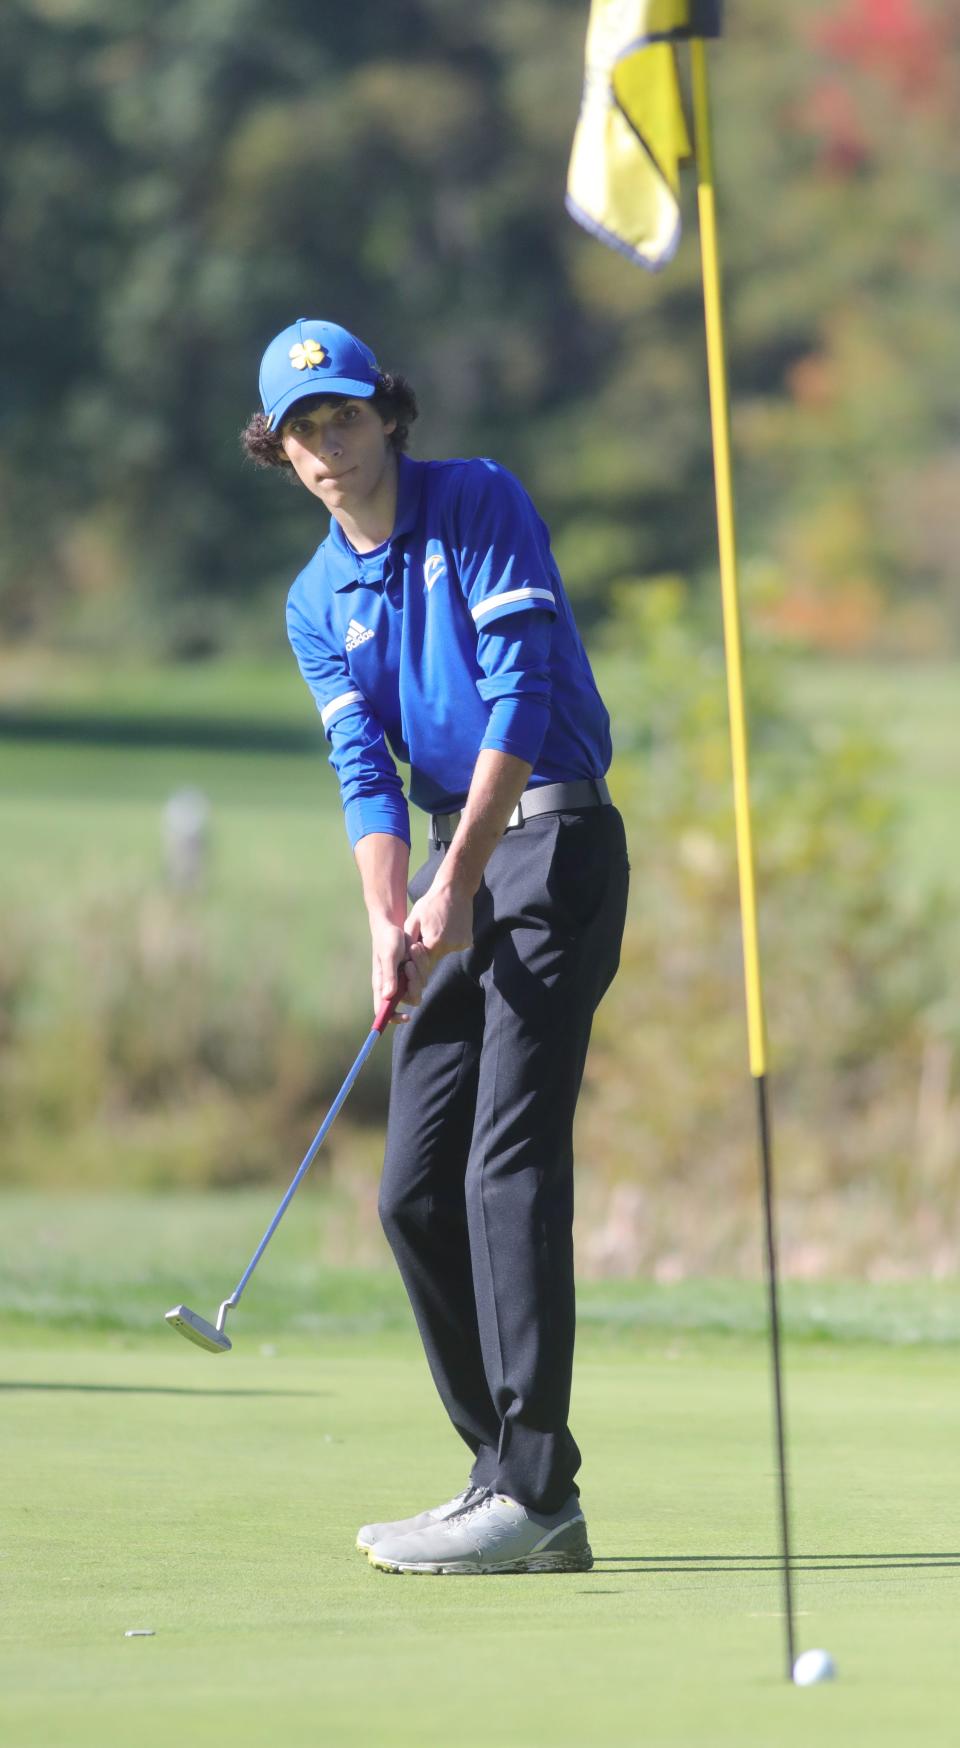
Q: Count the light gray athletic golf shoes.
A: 2